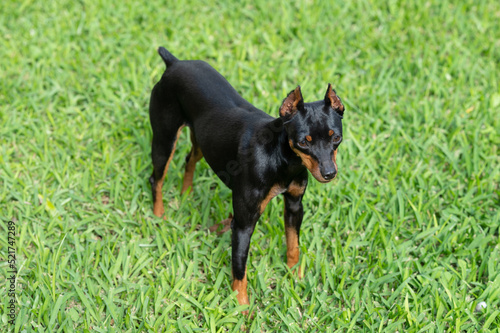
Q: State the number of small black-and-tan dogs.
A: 1